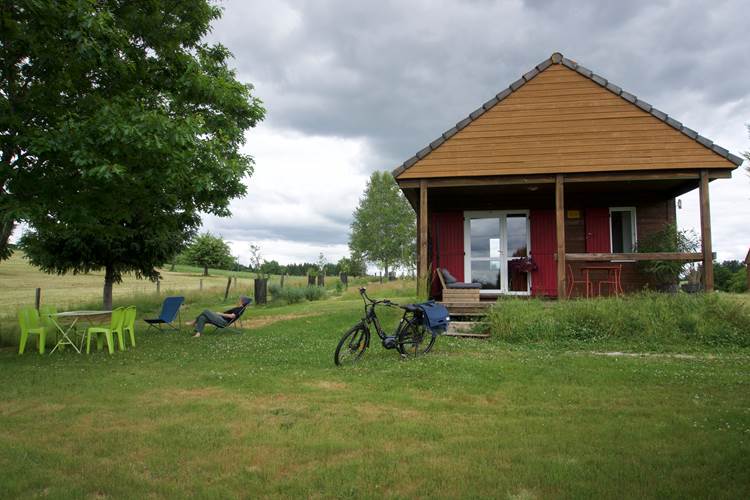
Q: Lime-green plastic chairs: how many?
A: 4